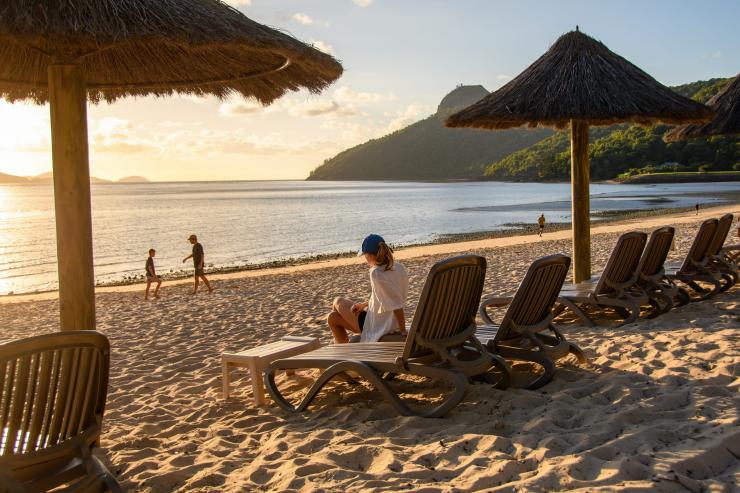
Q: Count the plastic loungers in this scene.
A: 7